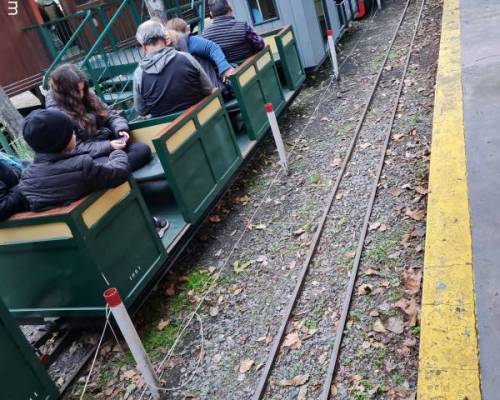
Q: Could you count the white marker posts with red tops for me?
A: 3